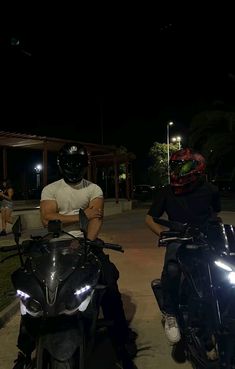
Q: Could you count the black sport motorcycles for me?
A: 2